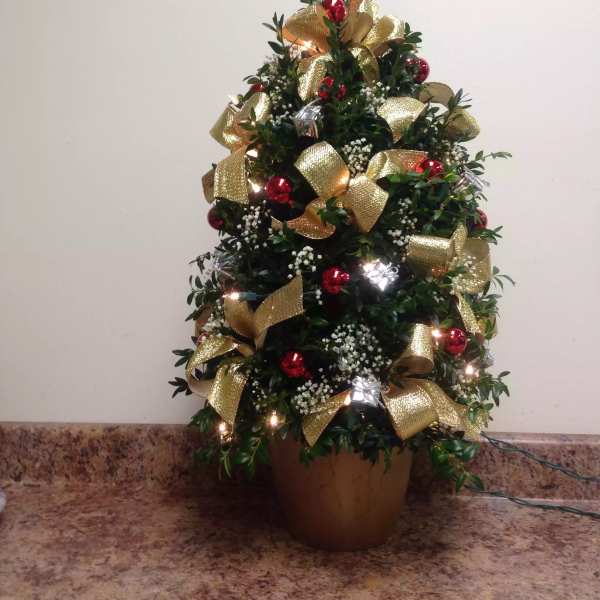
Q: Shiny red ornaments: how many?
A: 11